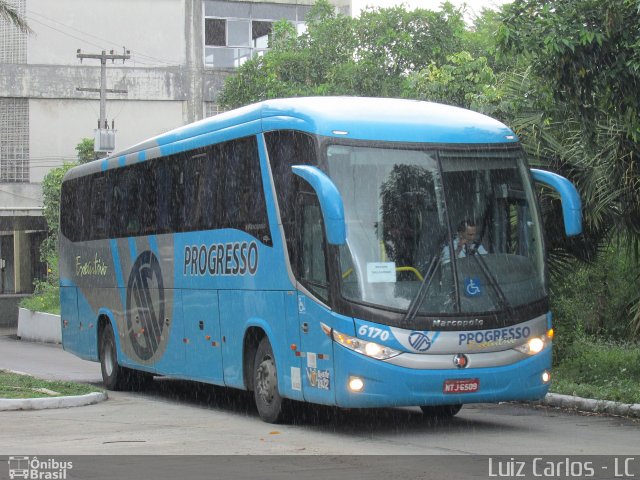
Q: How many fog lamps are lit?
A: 2